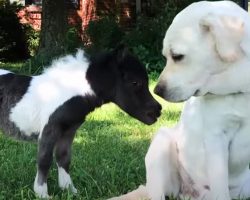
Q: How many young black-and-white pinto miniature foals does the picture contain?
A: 1